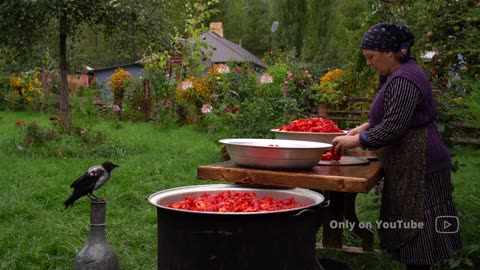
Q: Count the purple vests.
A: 1